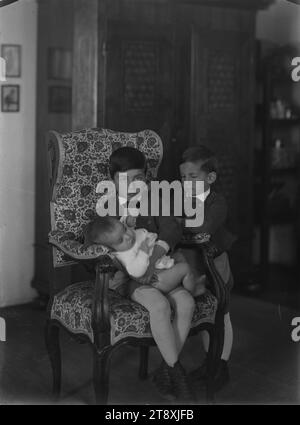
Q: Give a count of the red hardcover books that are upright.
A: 0